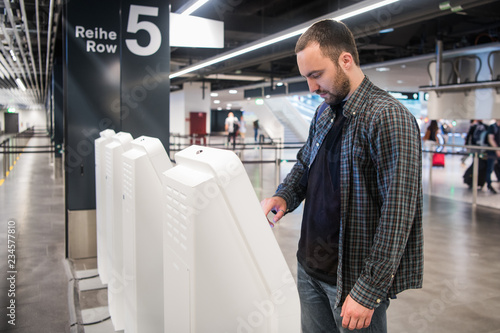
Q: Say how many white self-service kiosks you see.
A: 4